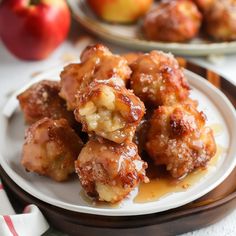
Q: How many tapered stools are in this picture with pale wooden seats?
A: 0